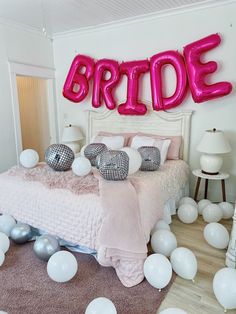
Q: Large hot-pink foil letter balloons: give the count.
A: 5